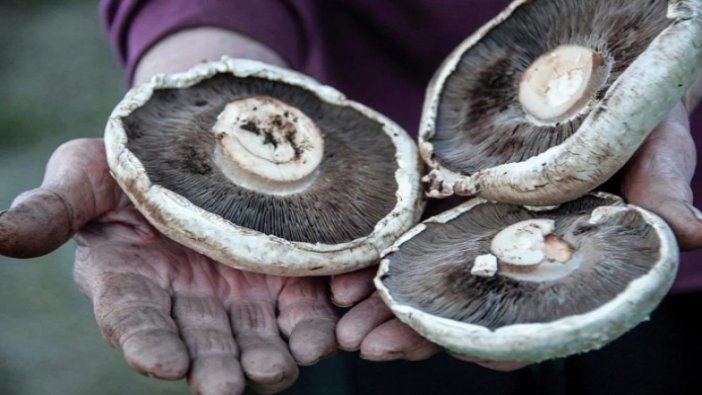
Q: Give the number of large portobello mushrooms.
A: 3